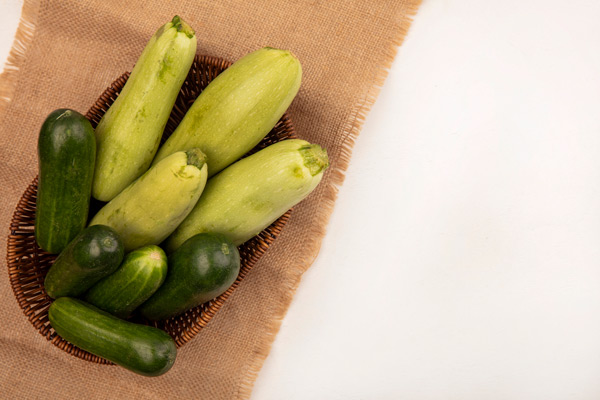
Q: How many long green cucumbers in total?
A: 5